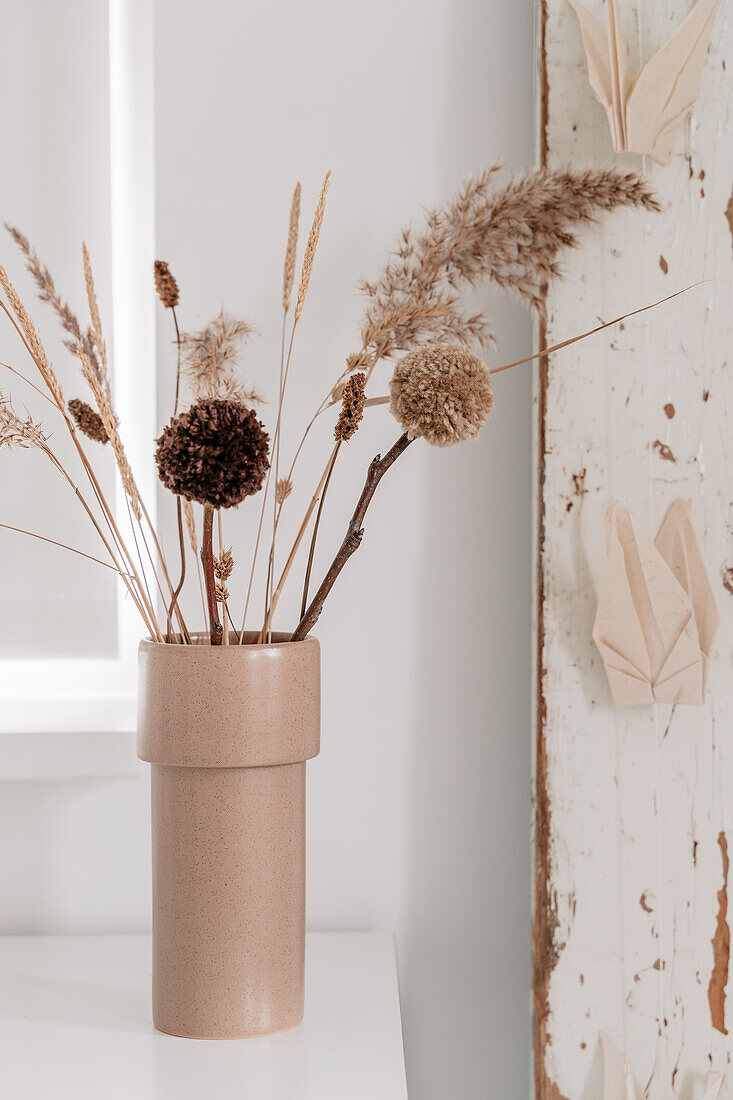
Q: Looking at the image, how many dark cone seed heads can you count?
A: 3